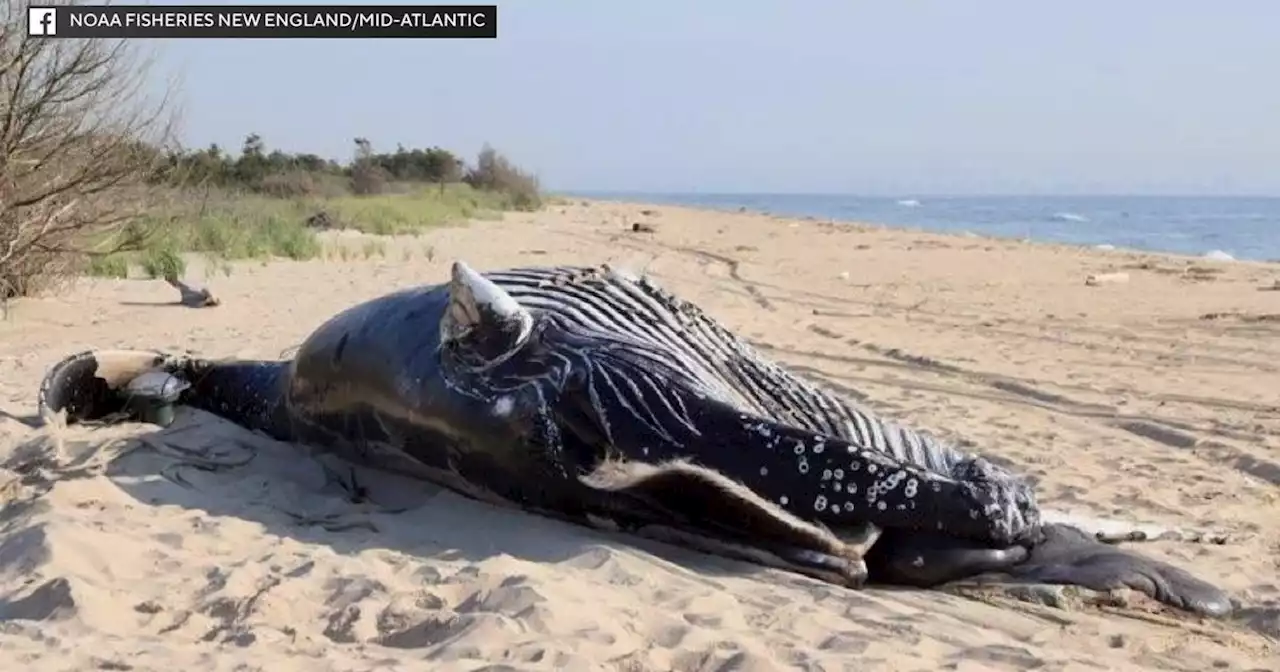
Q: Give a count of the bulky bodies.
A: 1